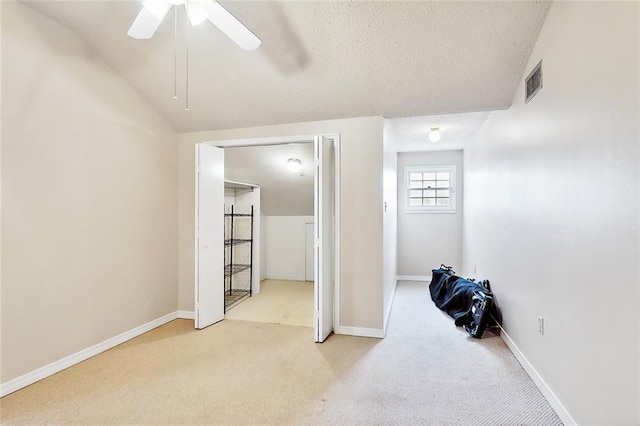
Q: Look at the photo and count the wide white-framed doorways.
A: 1